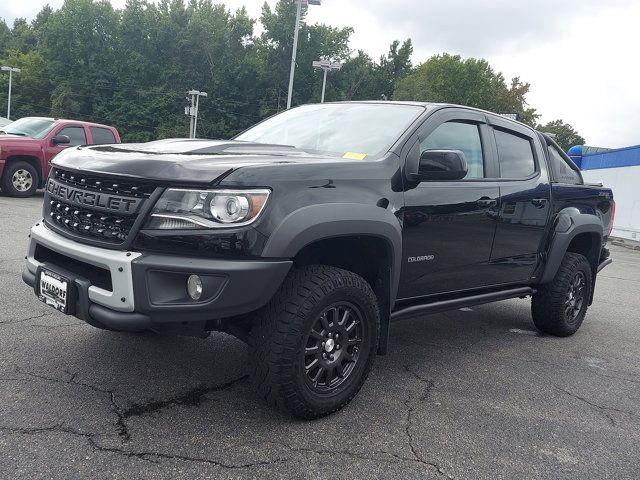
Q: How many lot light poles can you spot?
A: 4